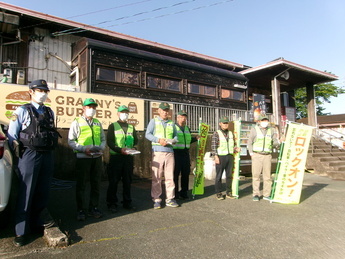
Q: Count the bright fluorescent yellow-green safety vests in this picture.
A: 6